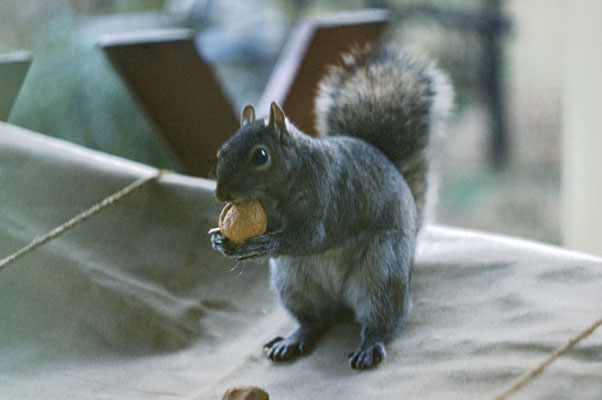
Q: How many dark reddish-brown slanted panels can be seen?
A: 2